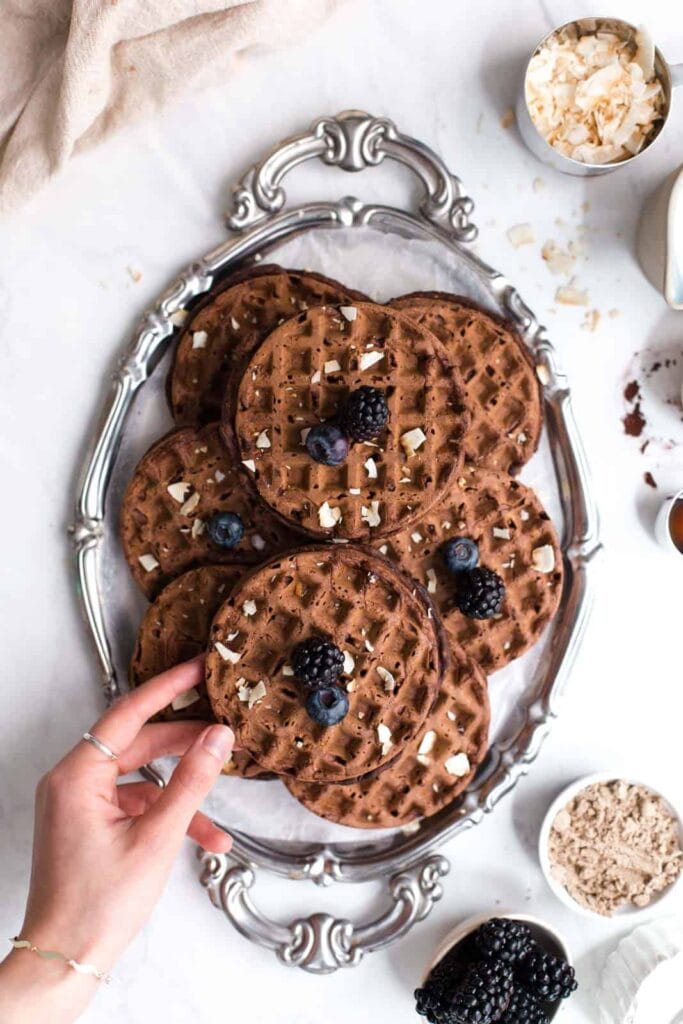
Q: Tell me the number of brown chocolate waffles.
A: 8